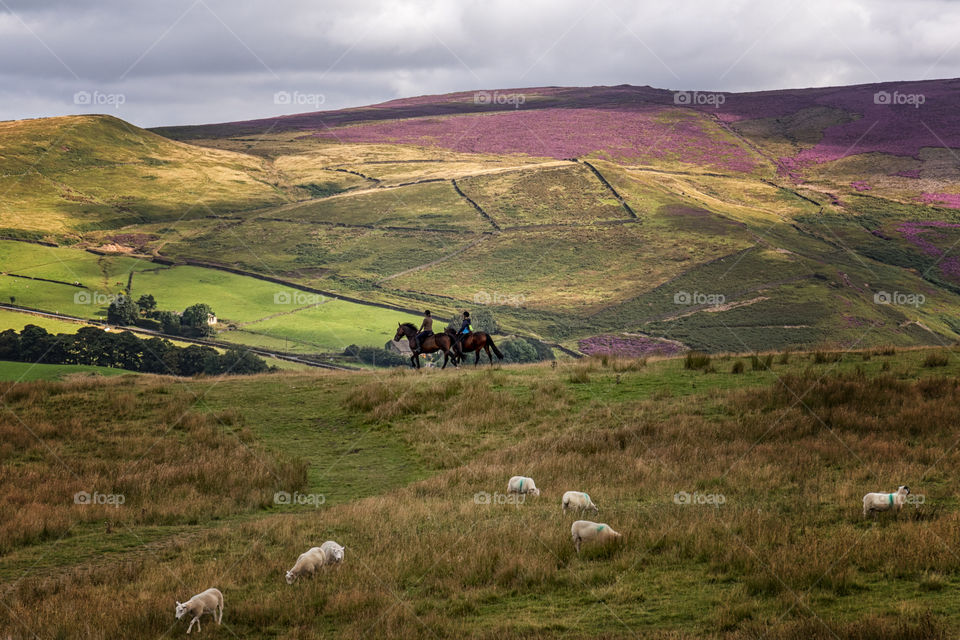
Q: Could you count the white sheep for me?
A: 7